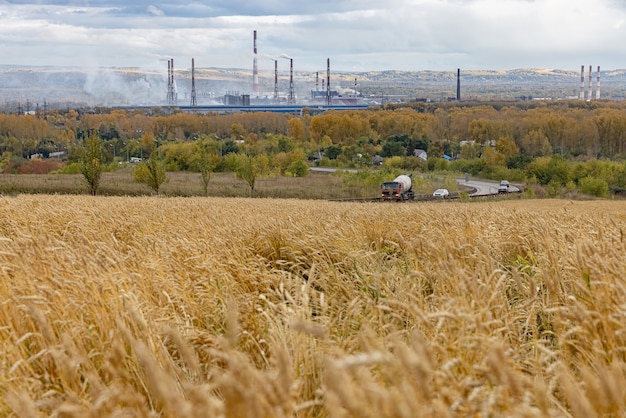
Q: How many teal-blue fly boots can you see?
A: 0